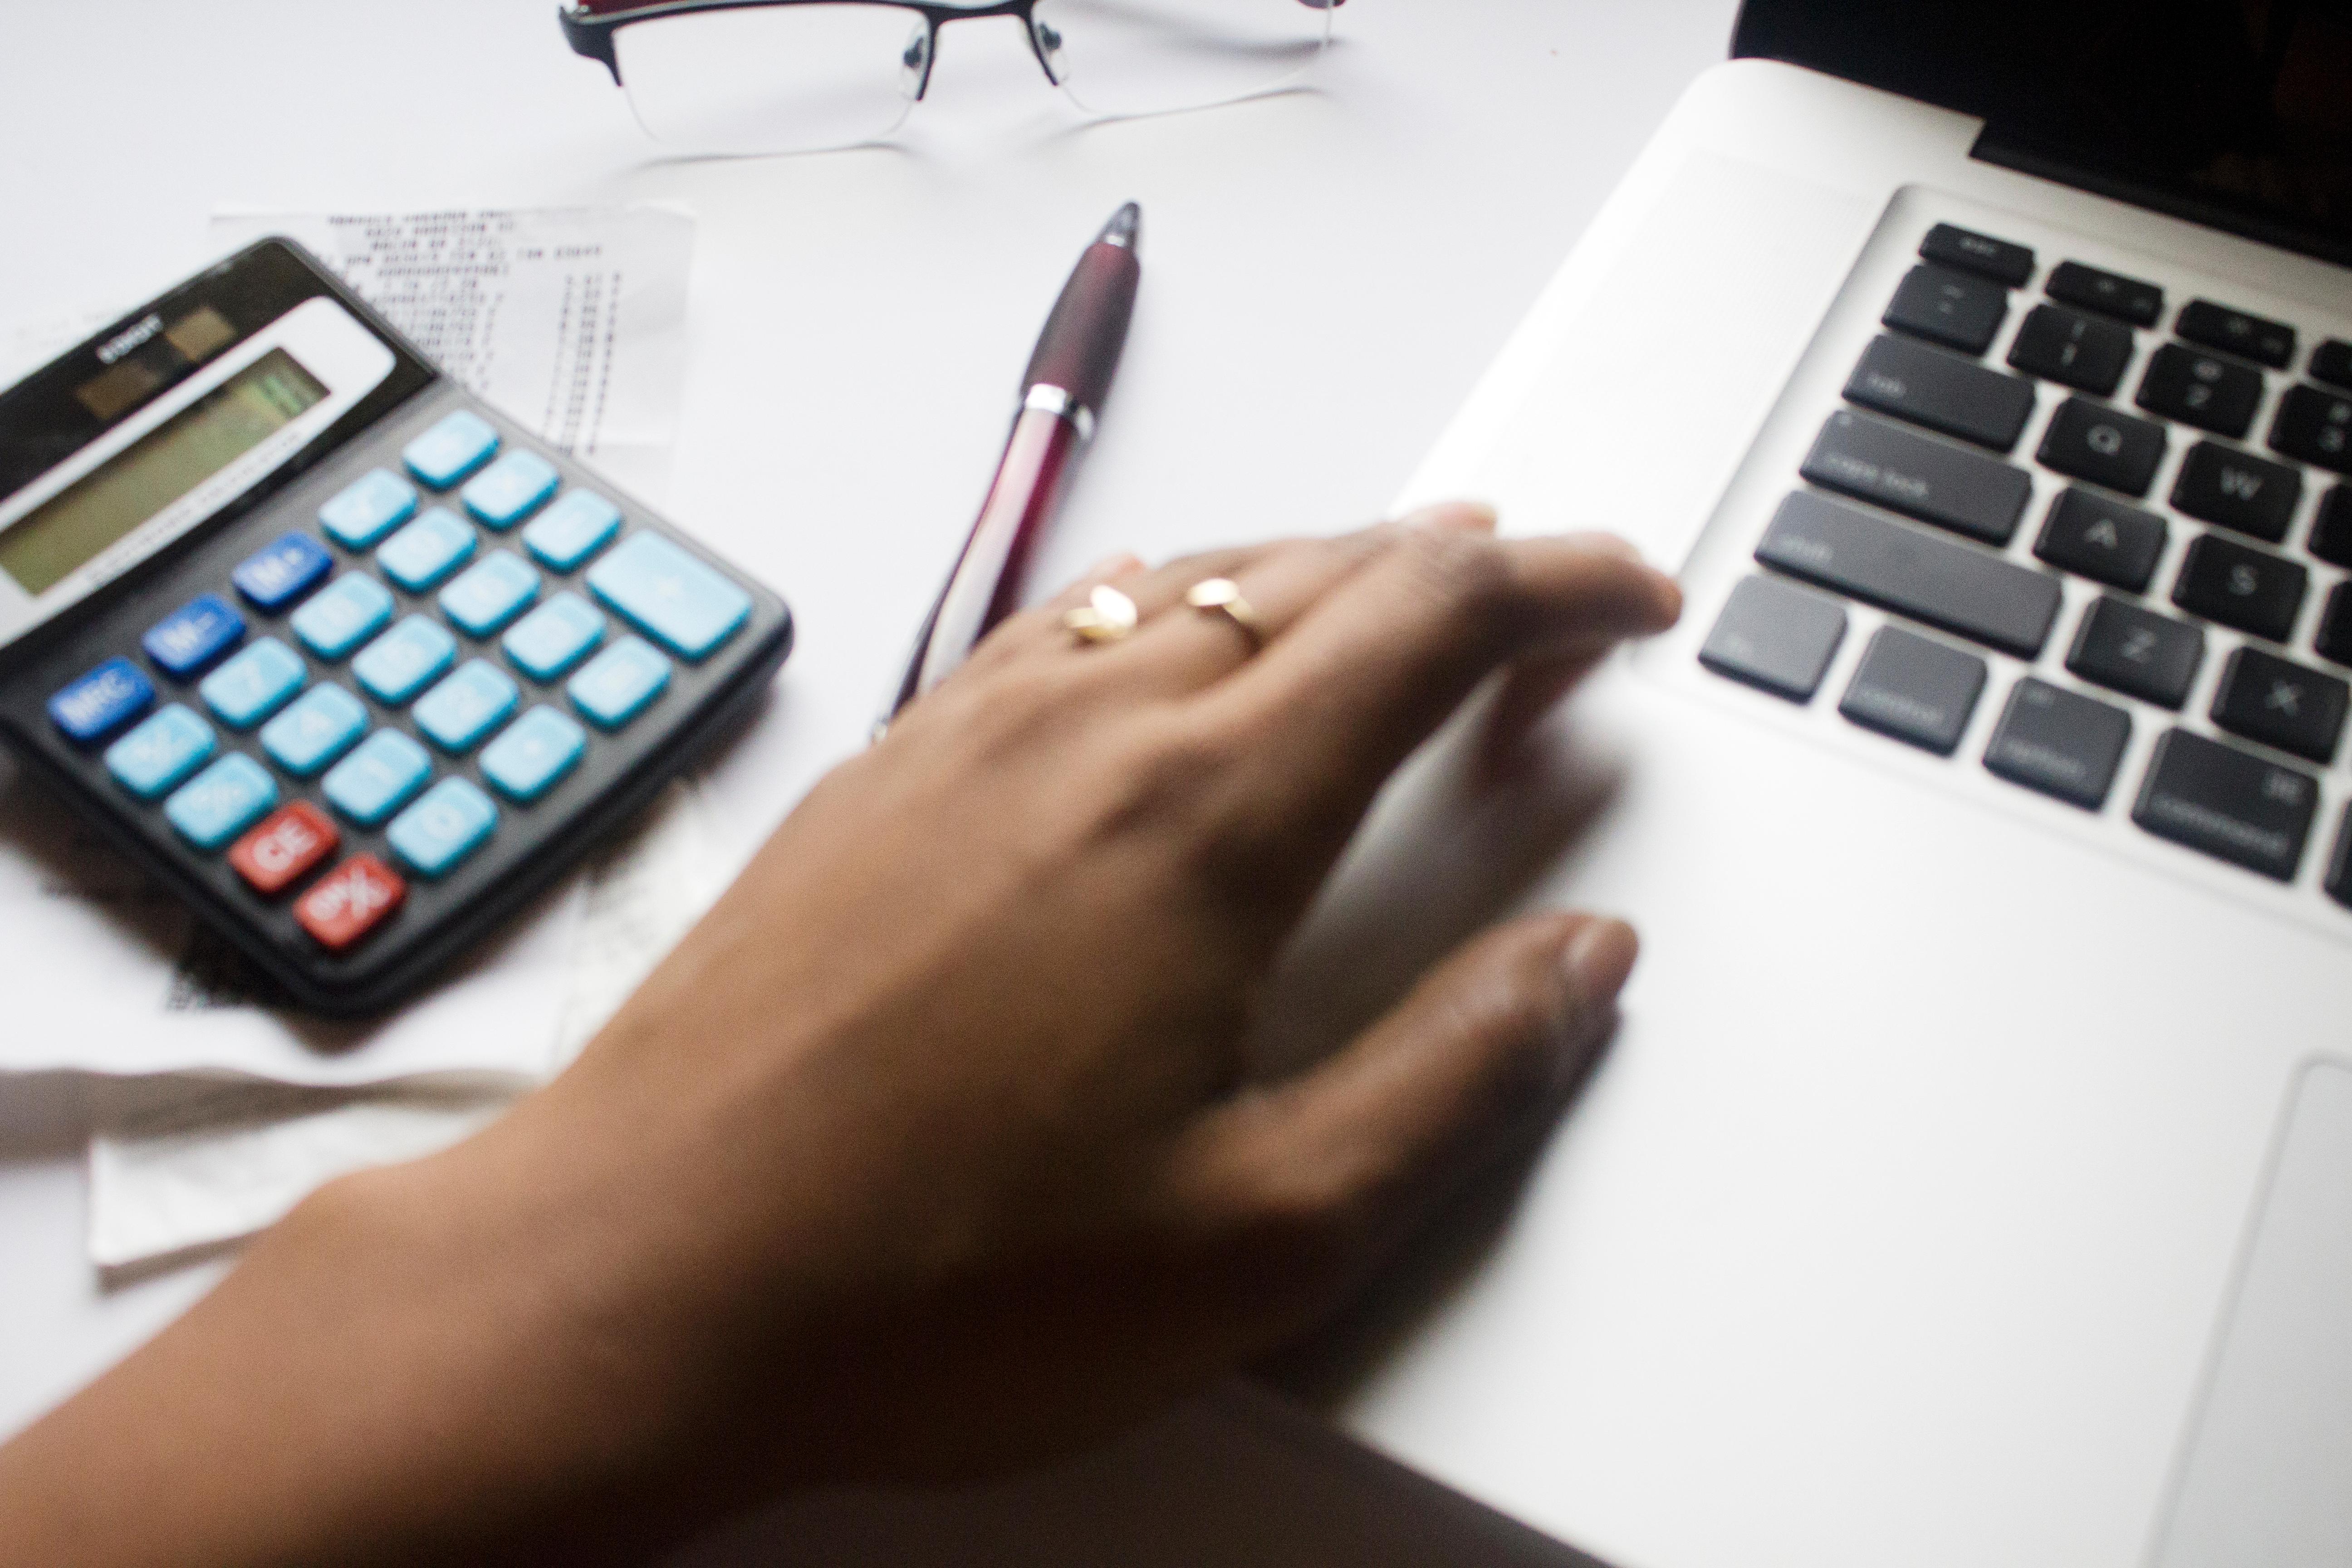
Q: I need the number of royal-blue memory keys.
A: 3